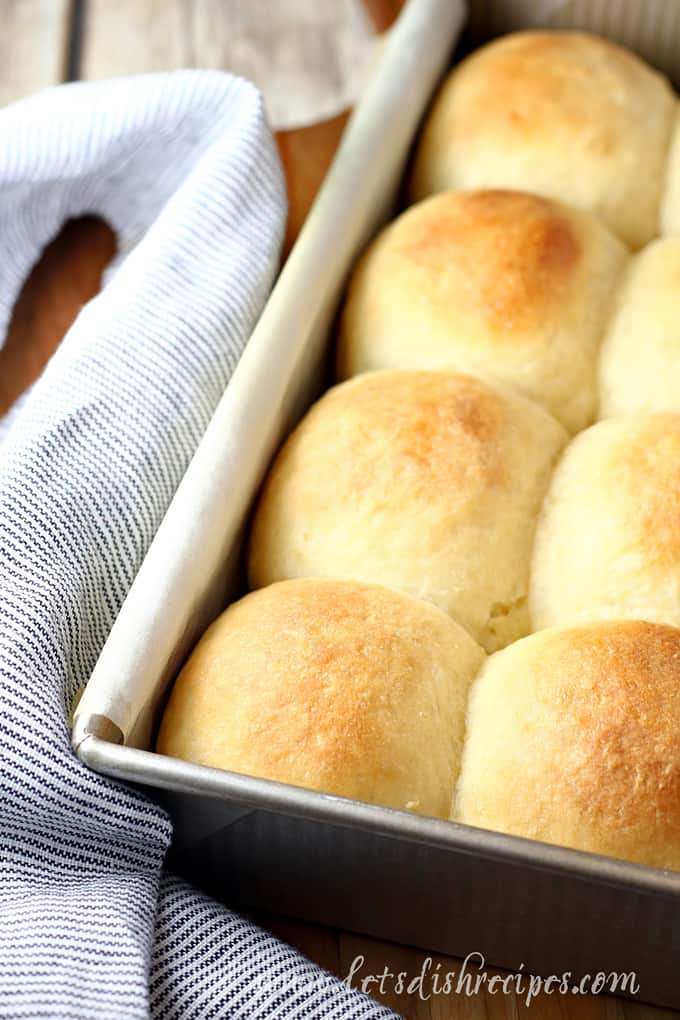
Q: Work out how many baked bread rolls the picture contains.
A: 8